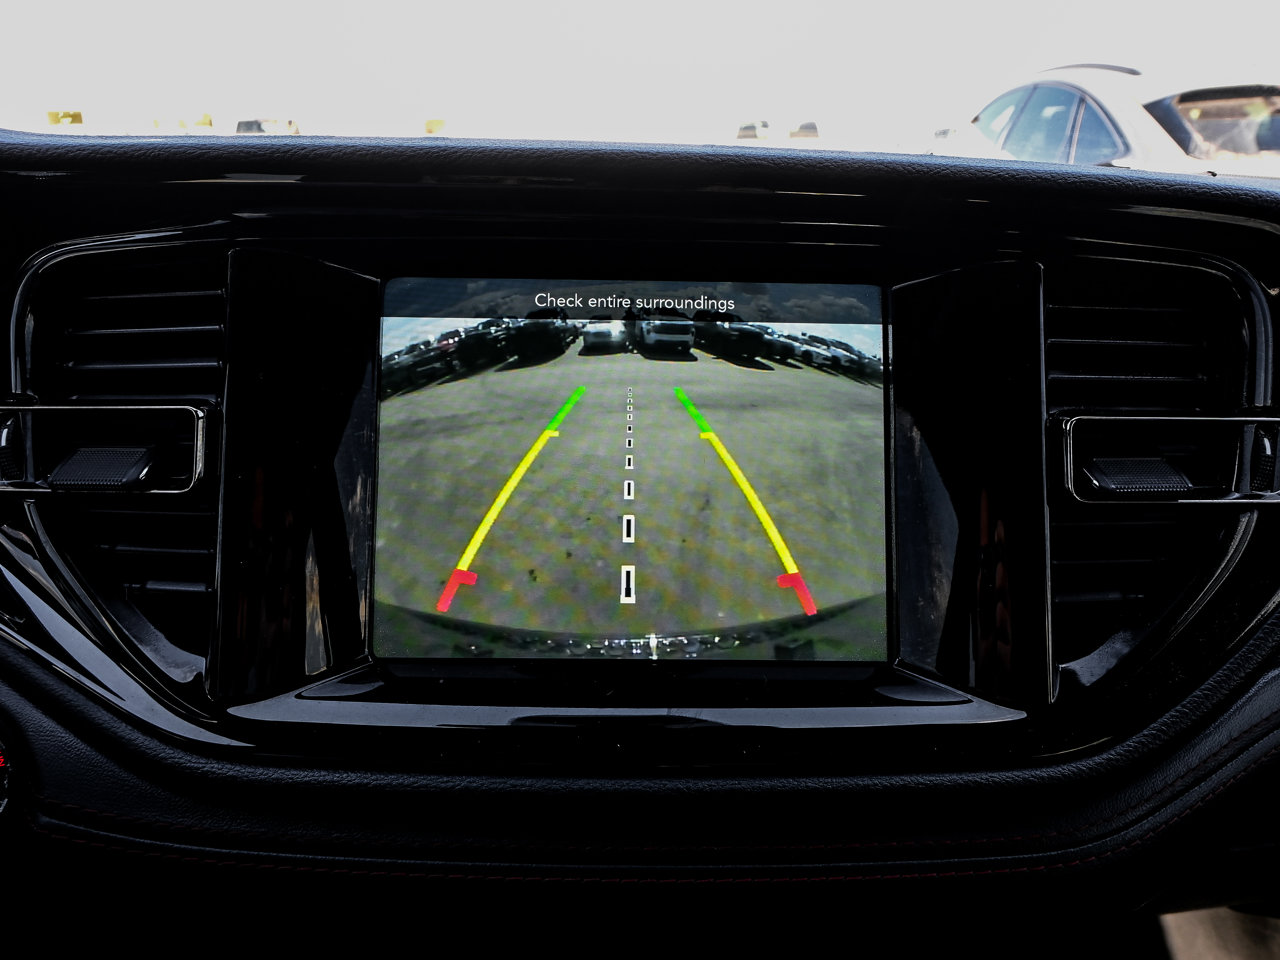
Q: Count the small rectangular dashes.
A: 11